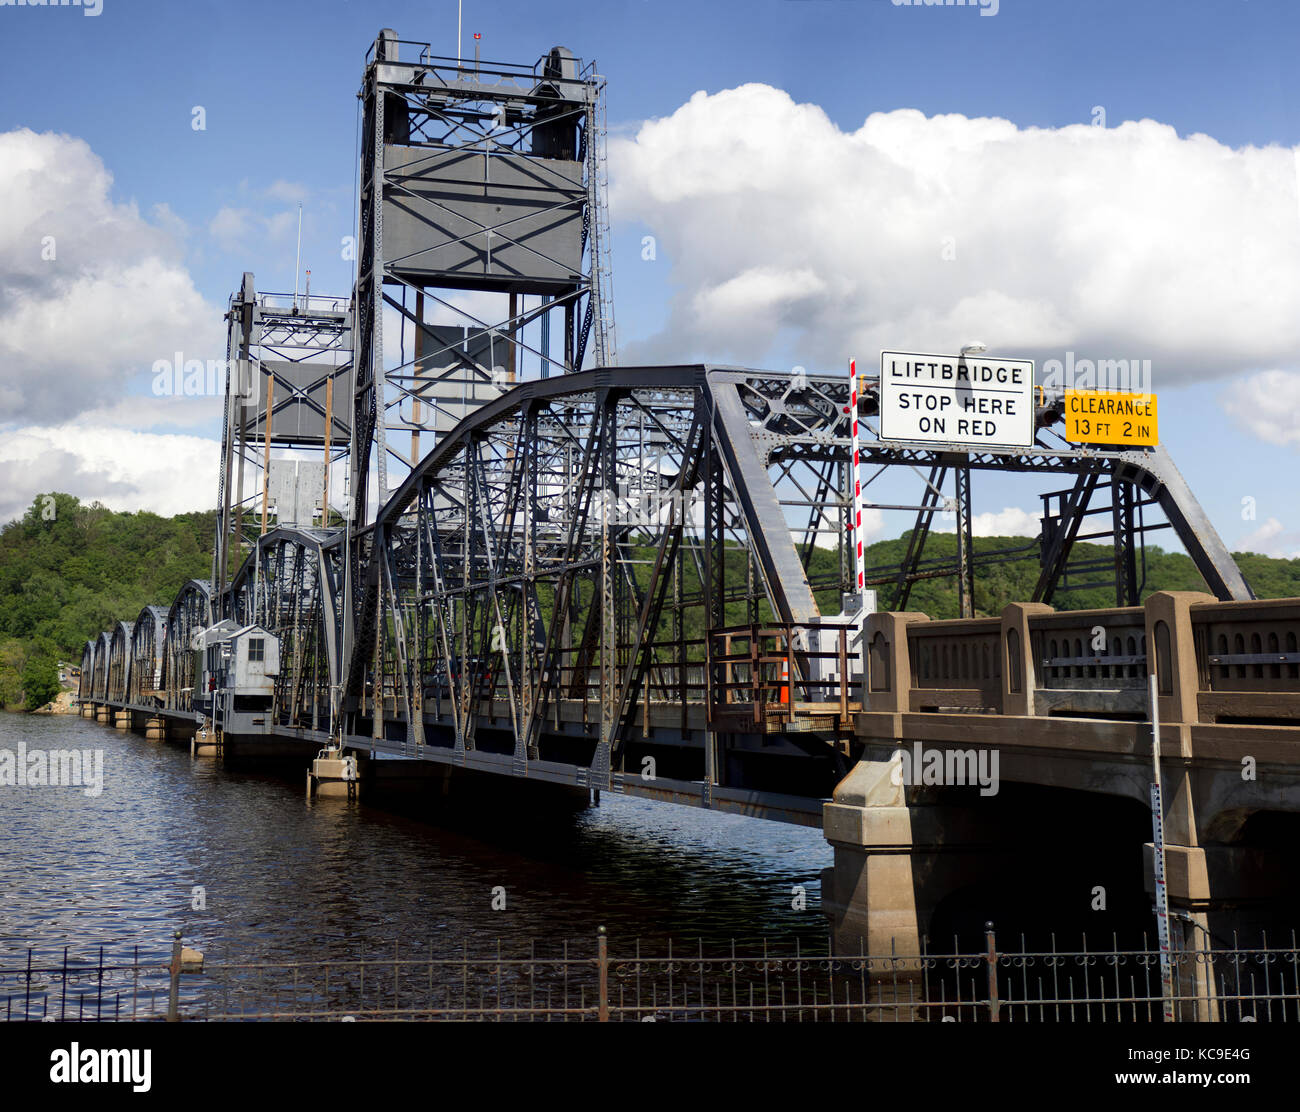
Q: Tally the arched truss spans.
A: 7